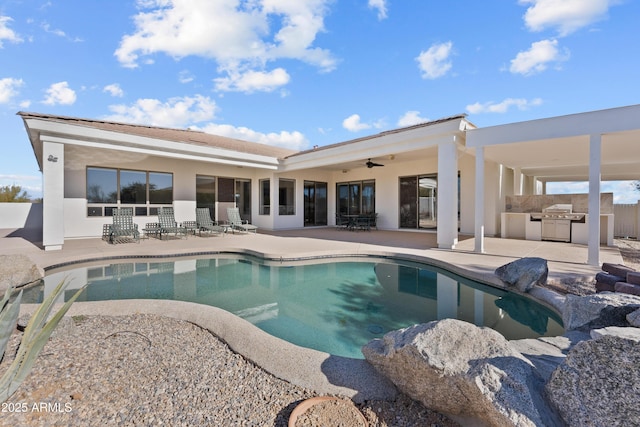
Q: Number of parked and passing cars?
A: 0